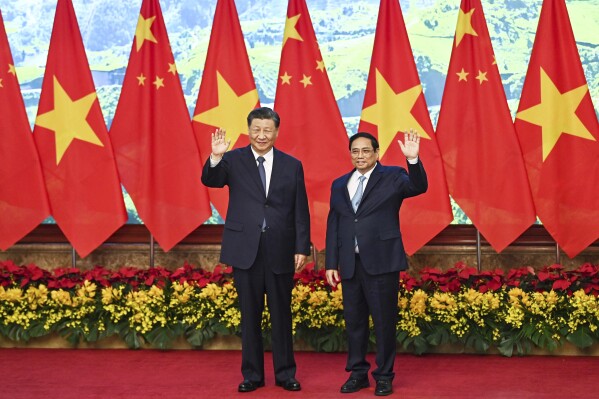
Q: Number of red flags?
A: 8